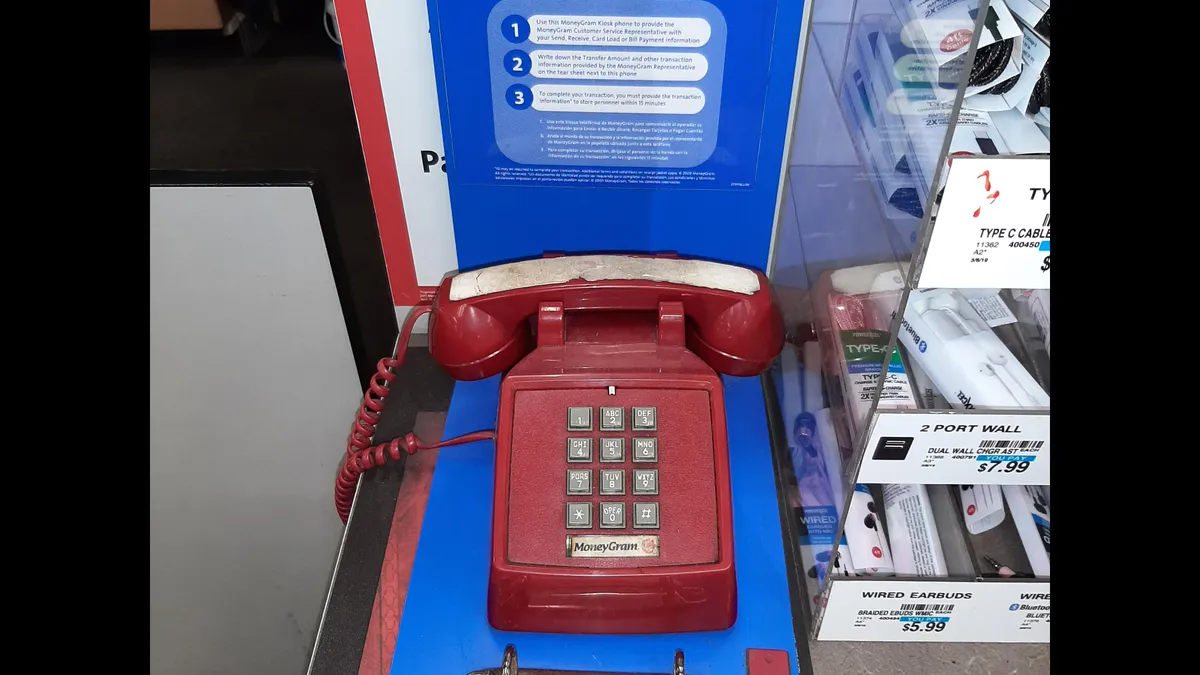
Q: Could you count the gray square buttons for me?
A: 12